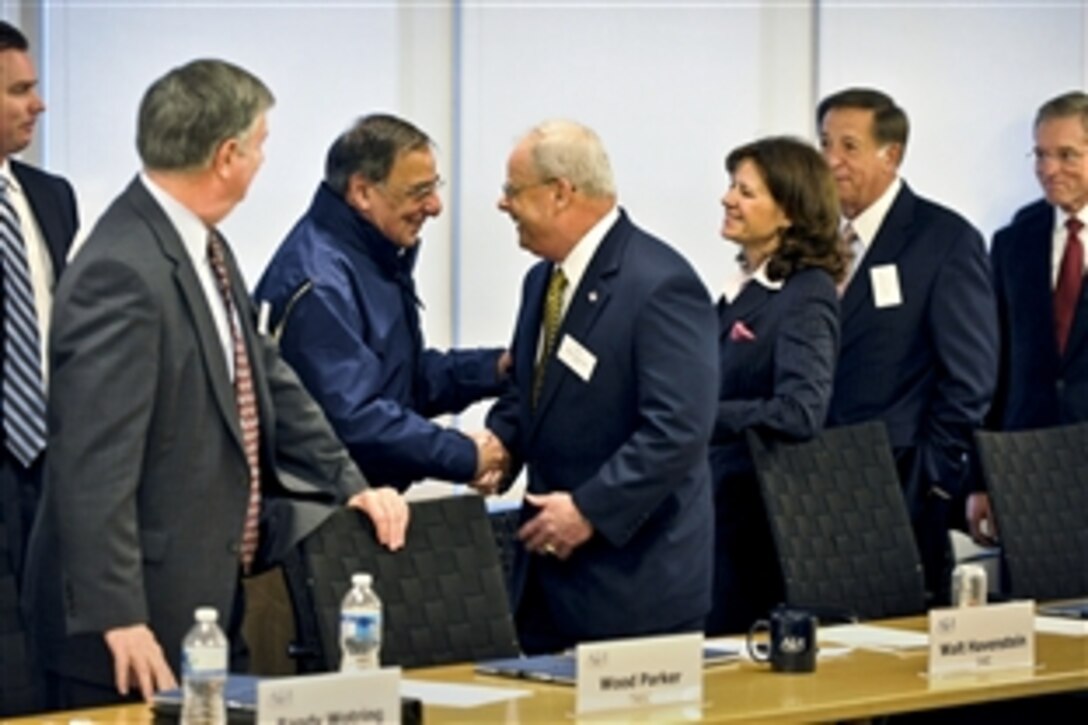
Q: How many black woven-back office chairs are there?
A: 3